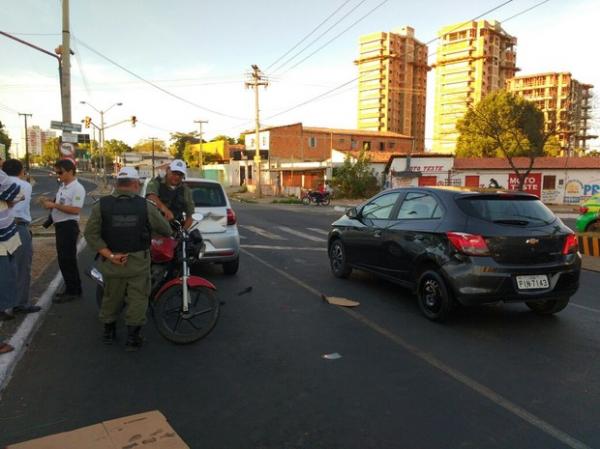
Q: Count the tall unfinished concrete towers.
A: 3